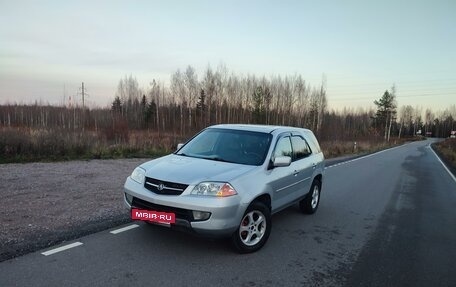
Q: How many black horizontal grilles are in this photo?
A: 2